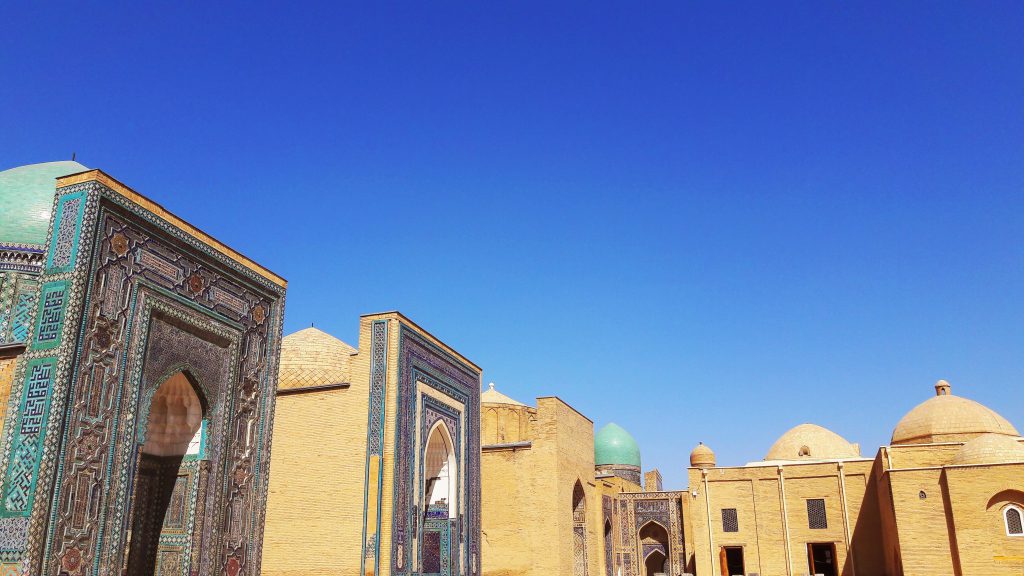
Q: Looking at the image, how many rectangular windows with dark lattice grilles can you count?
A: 2